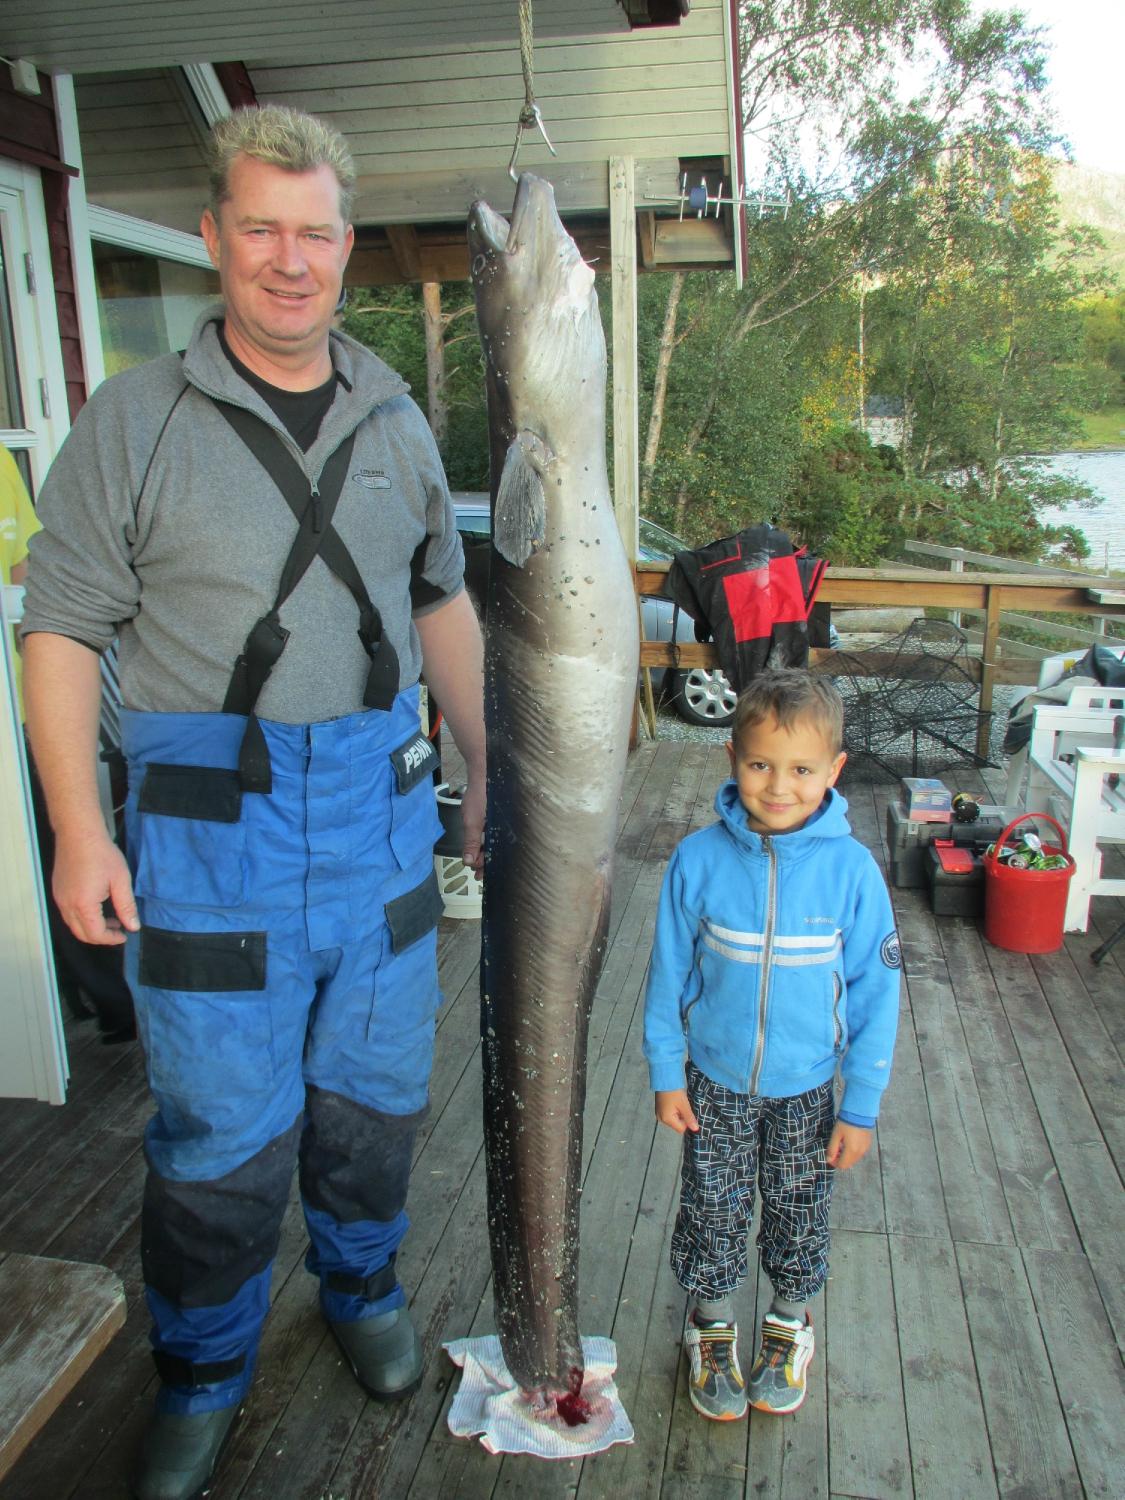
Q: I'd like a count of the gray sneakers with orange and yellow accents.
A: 2